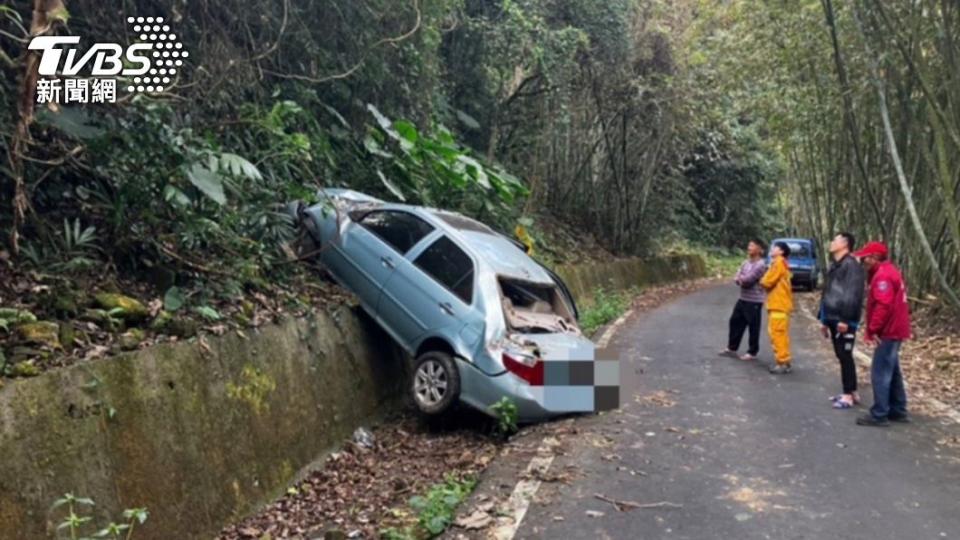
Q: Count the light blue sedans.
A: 1